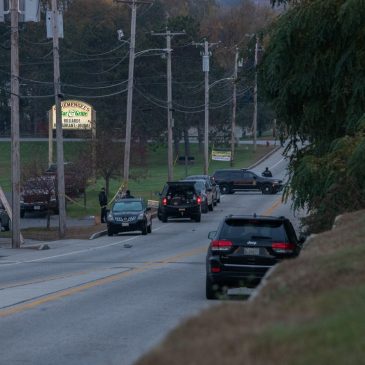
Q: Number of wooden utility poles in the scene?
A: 7